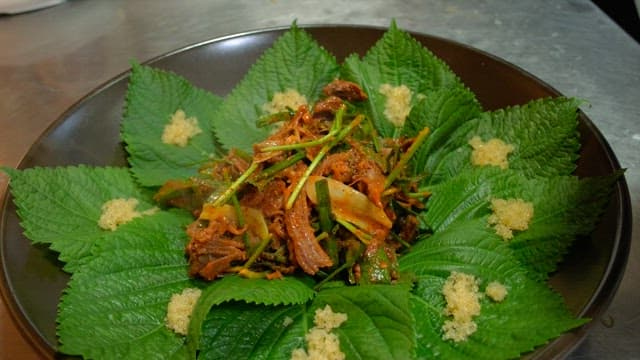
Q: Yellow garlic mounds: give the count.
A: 9